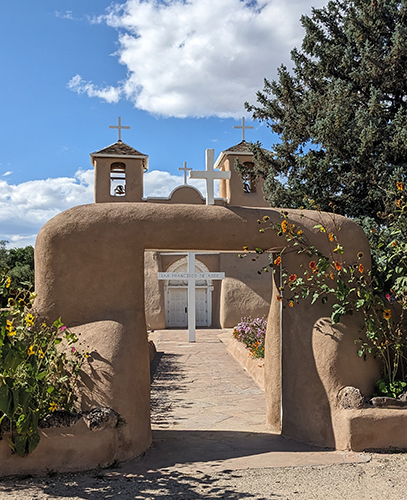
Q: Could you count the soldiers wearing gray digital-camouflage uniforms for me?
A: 0